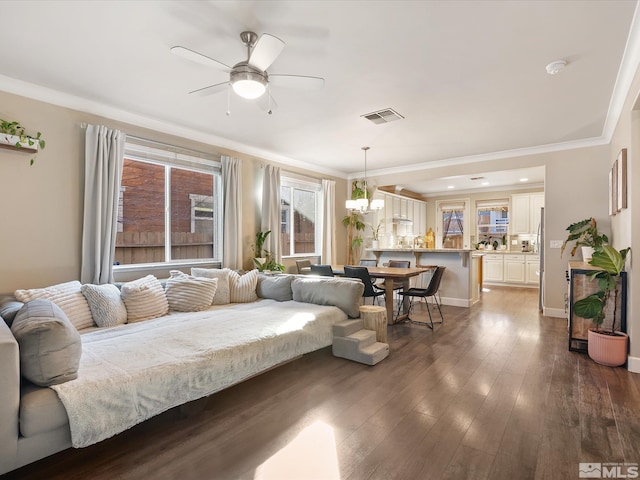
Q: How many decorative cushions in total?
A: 6